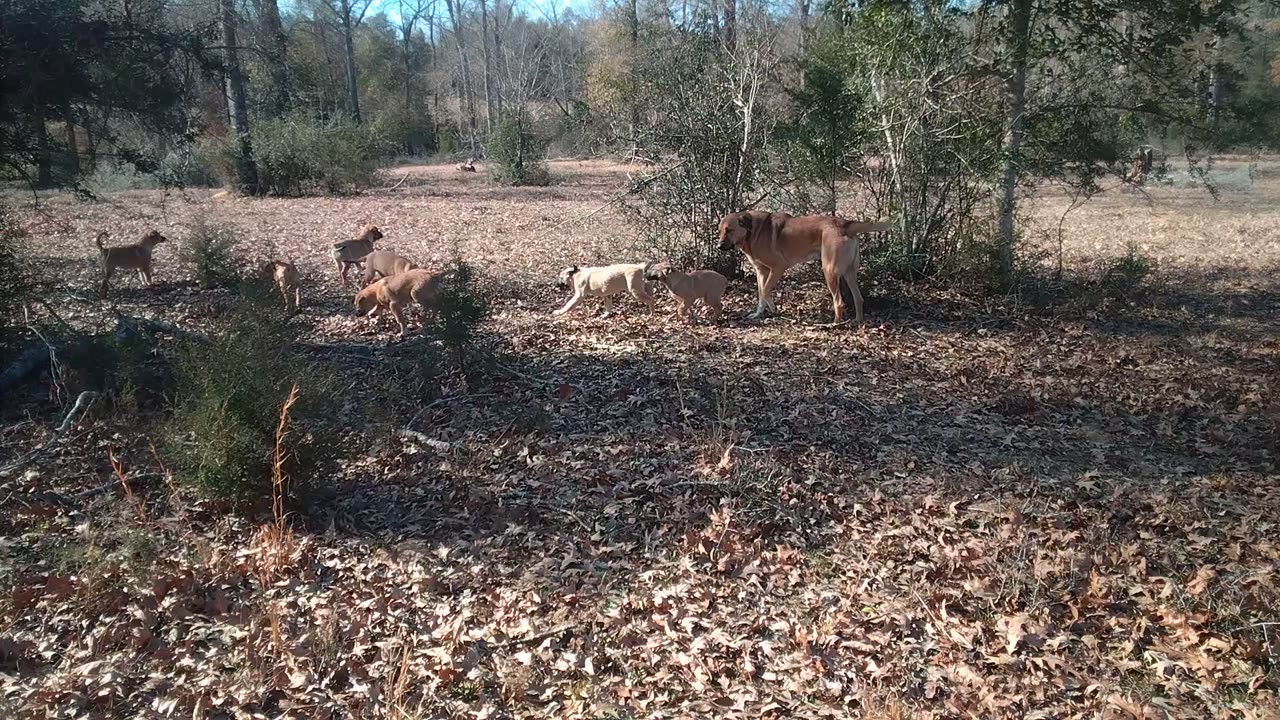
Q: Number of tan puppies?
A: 6